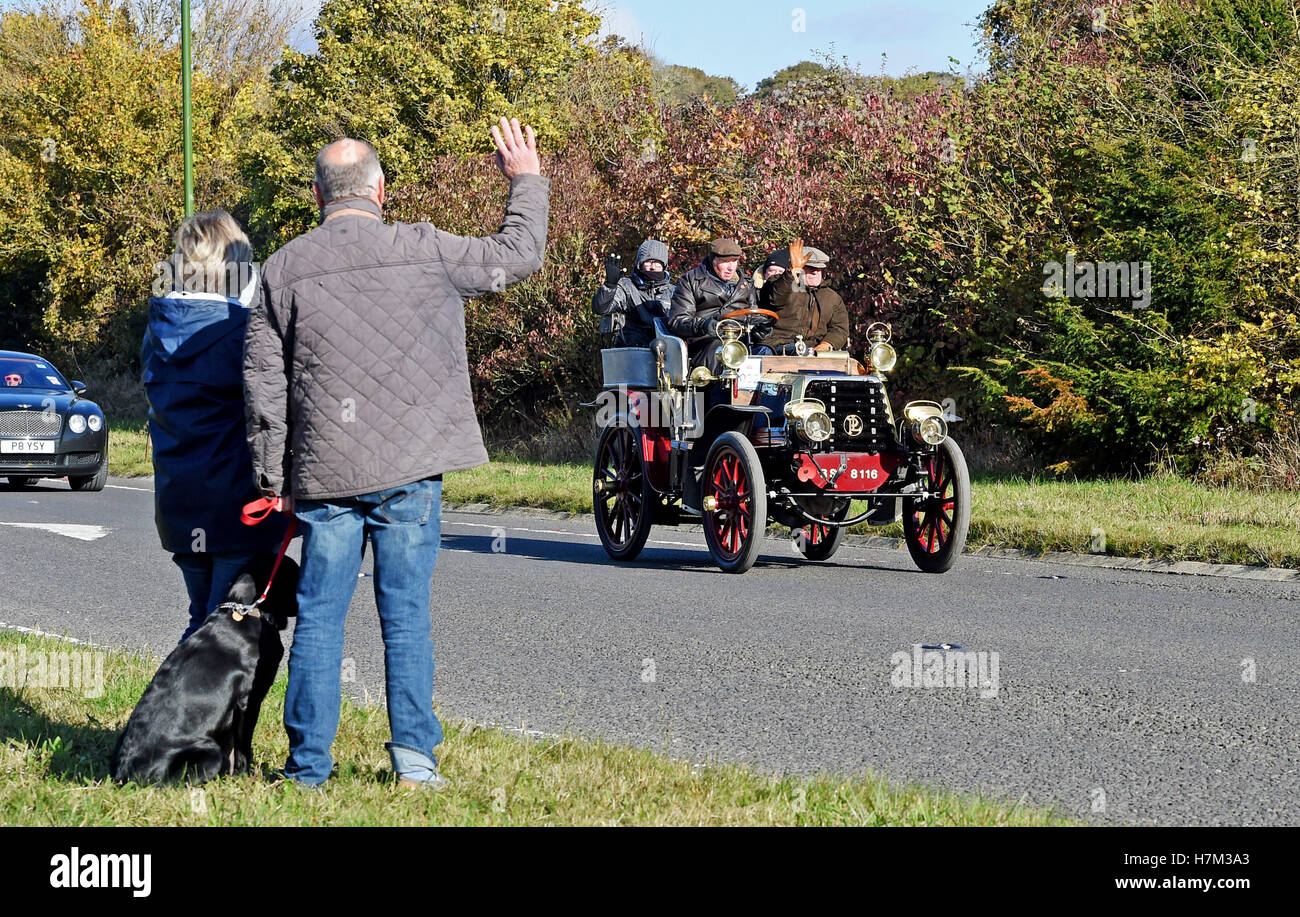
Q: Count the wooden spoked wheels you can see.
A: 4